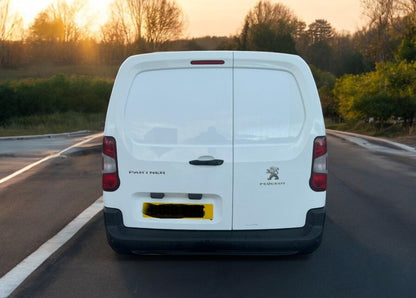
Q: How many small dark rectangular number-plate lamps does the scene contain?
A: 2